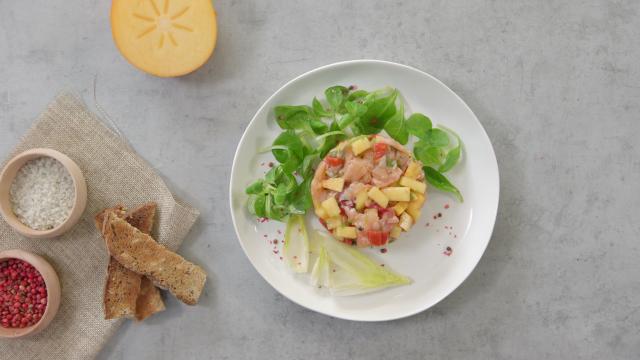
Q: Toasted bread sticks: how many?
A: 3